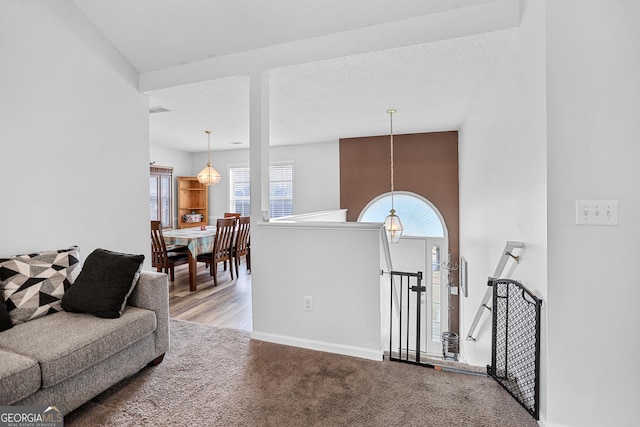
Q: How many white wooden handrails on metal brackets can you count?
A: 1